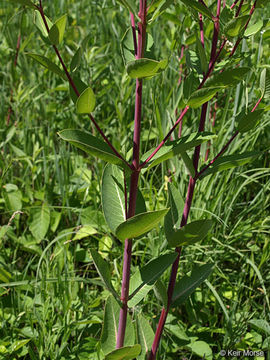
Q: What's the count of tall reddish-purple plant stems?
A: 2